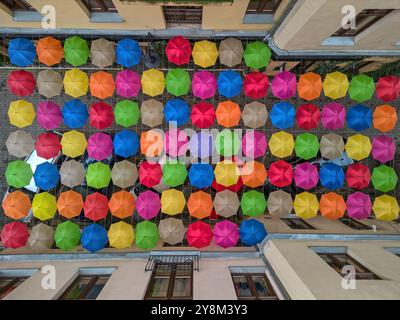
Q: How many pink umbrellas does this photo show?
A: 13